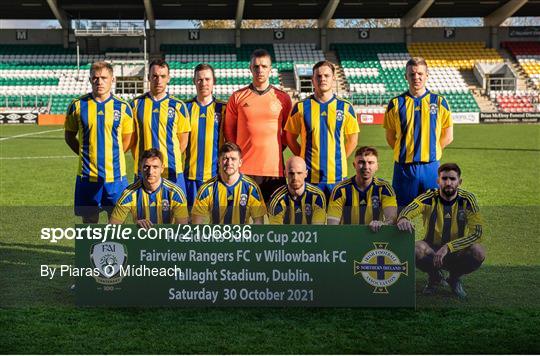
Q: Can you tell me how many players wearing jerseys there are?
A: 11